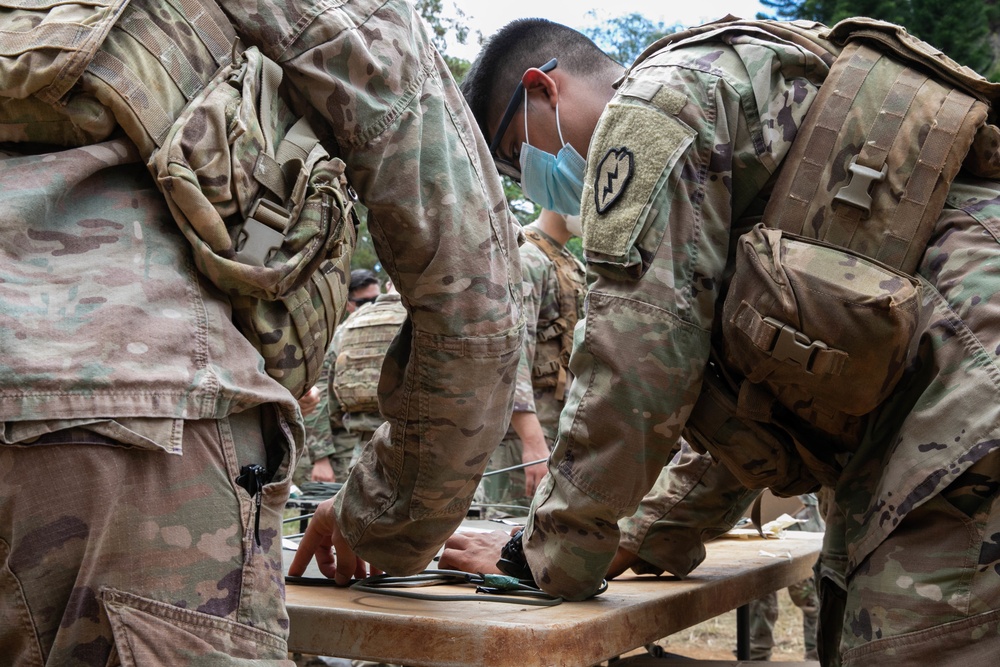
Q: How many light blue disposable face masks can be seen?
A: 1